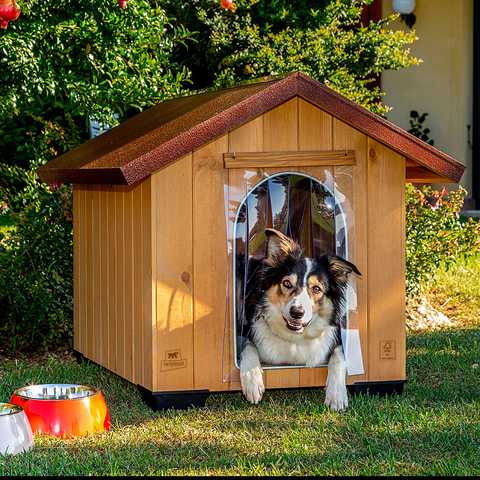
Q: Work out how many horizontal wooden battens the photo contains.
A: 1